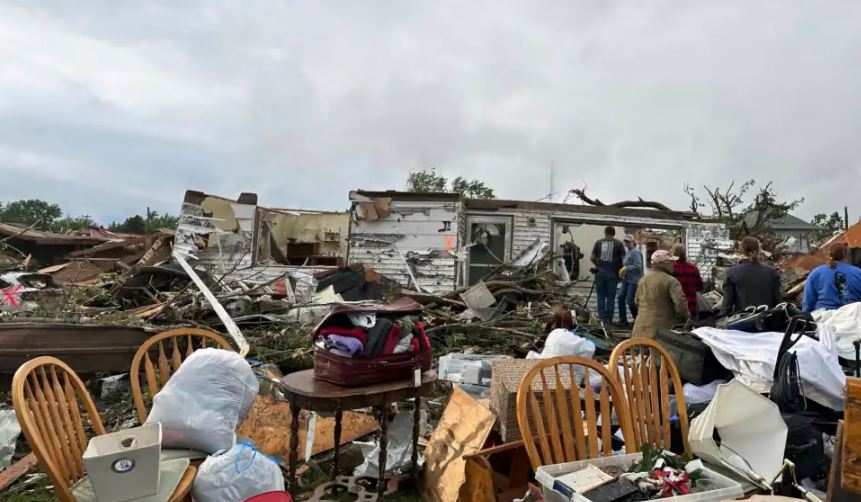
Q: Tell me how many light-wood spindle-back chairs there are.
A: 4